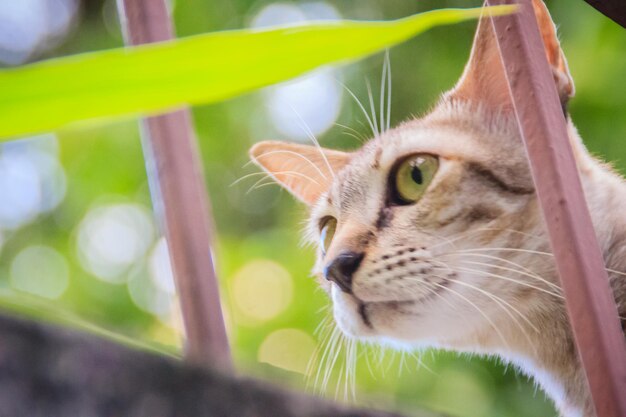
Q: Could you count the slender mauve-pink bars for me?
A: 2